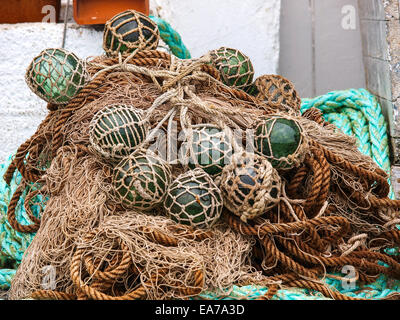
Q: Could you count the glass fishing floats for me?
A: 10